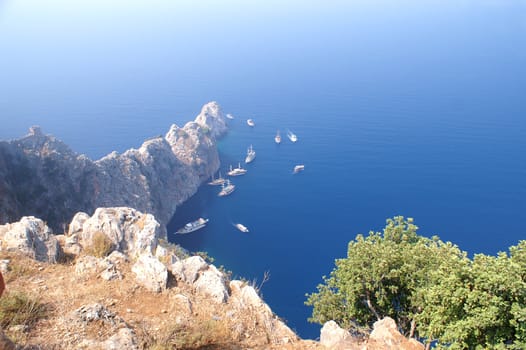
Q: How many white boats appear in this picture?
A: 11